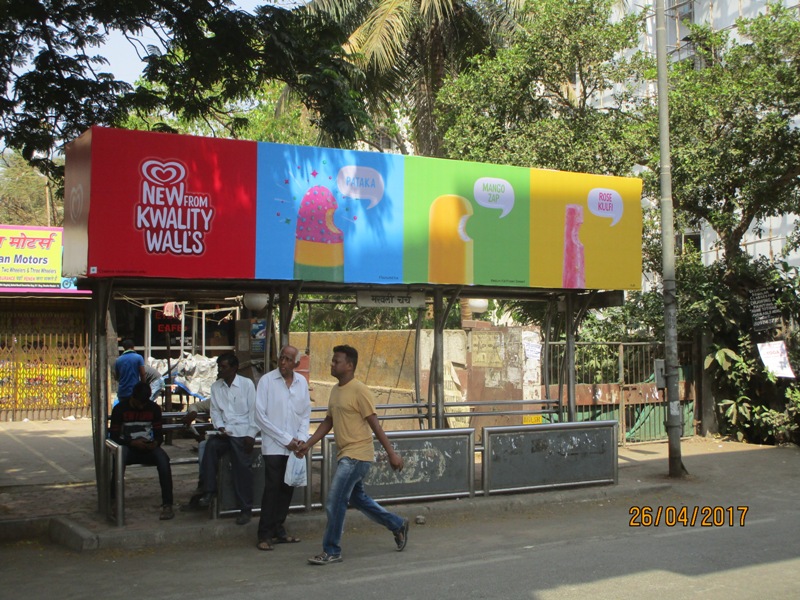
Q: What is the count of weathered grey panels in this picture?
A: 3